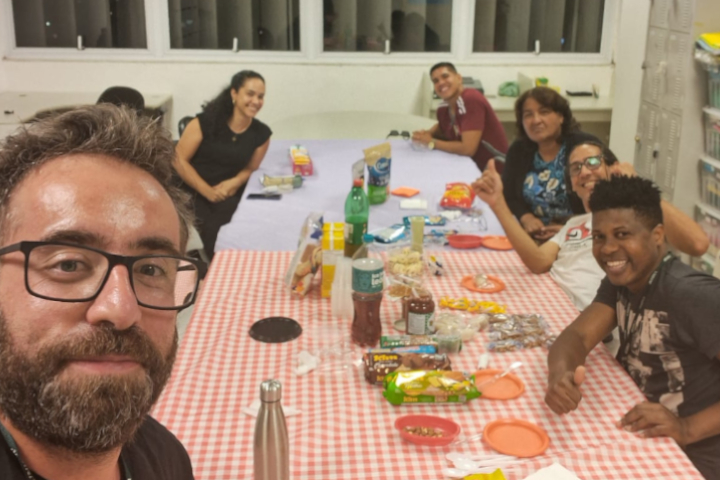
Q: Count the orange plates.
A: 4